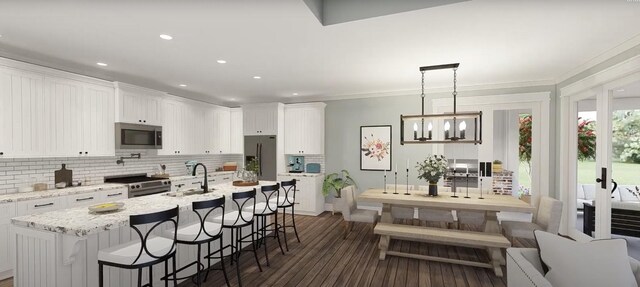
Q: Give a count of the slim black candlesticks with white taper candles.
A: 6